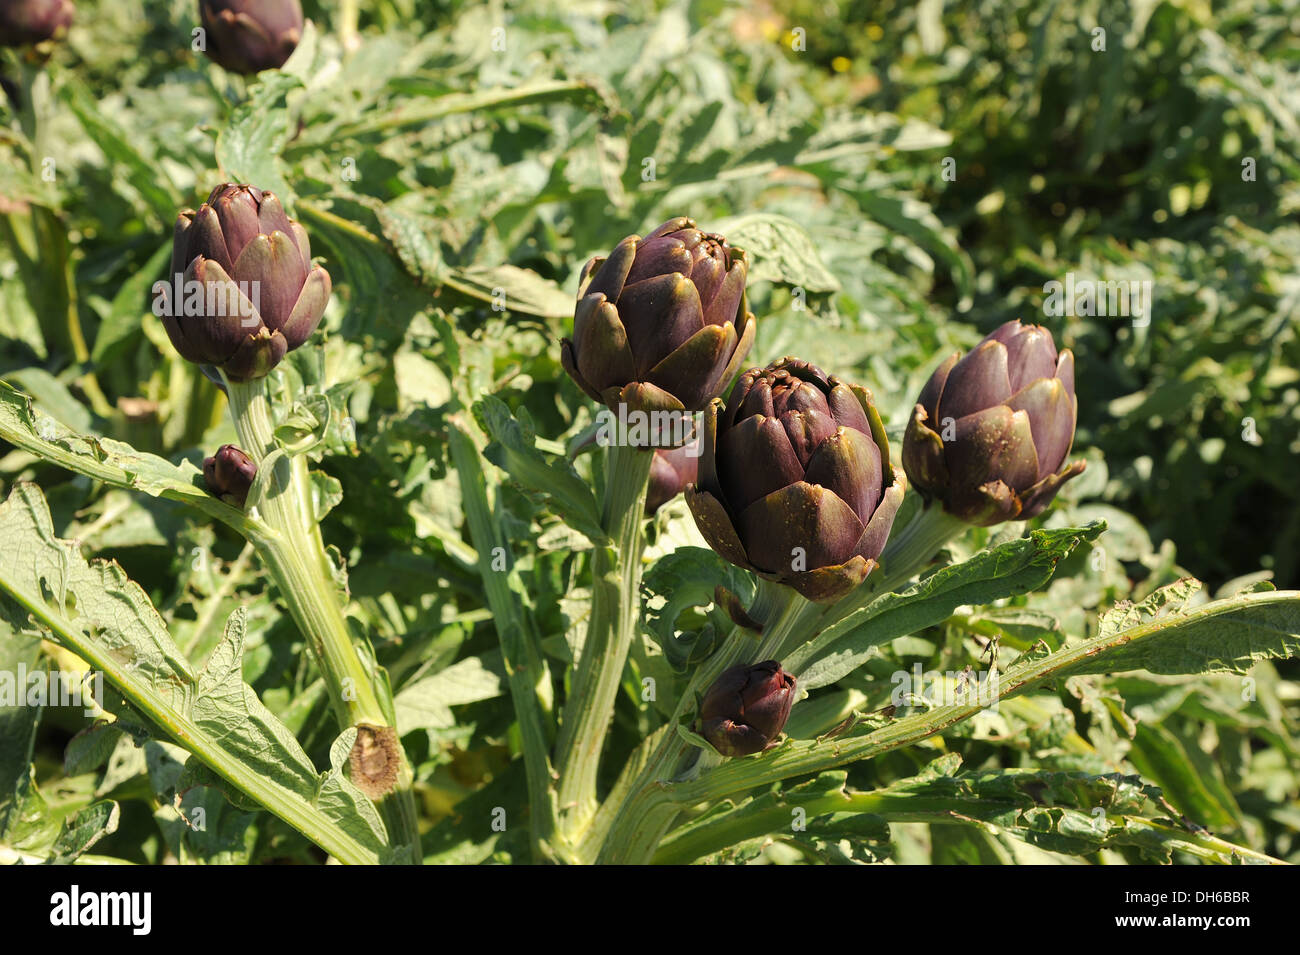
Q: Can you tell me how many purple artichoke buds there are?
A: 9